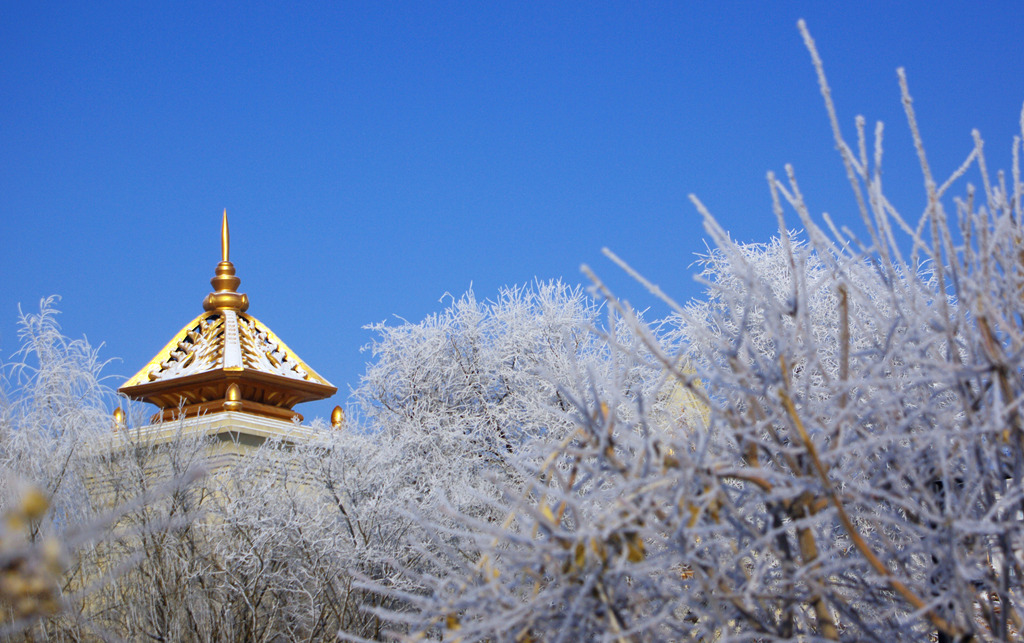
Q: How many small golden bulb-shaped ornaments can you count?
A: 3